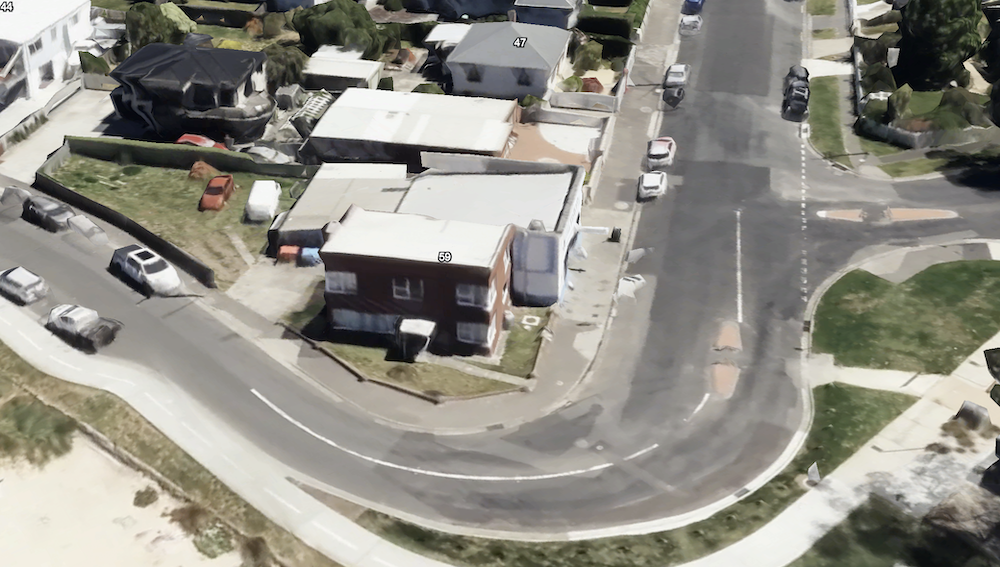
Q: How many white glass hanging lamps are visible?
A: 0